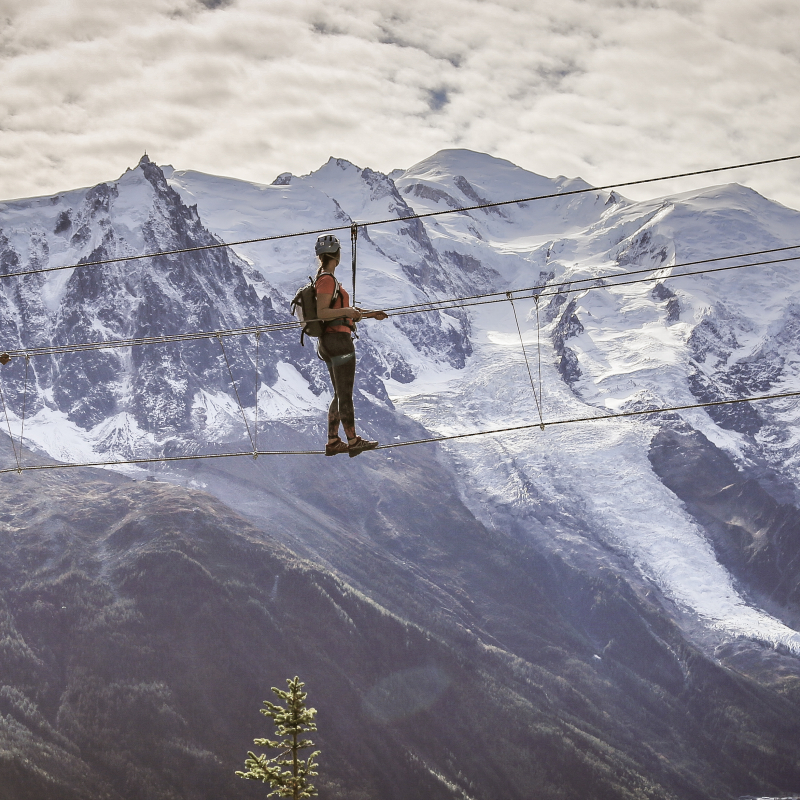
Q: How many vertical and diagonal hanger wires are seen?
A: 6